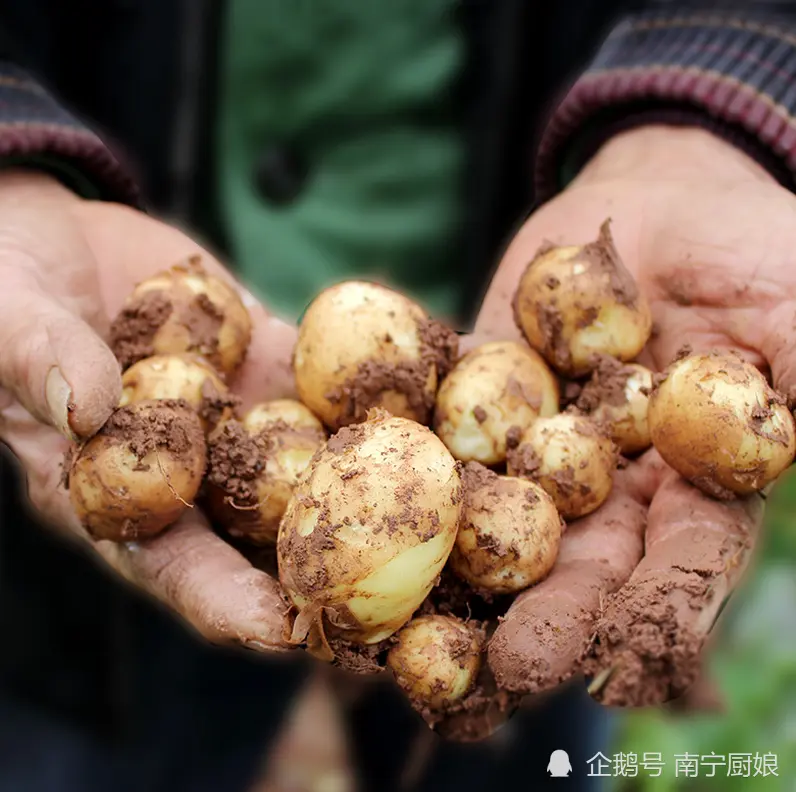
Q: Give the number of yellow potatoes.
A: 13